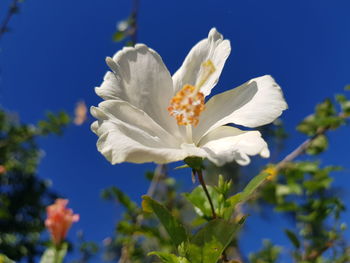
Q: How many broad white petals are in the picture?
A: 5